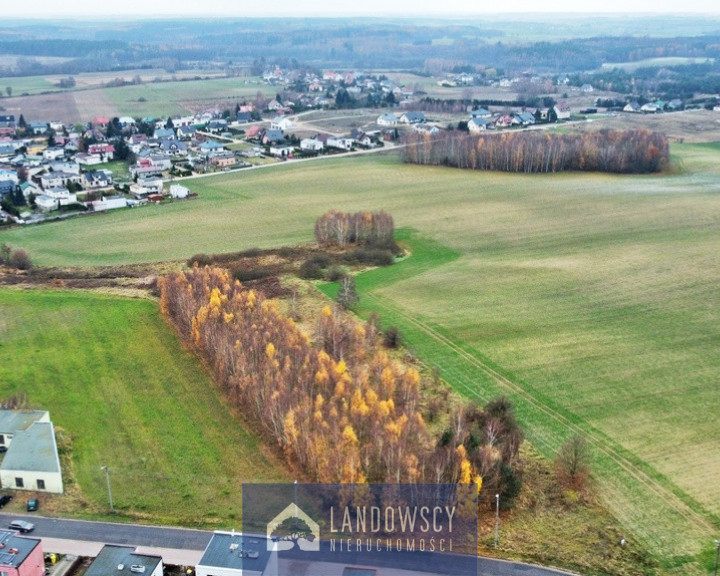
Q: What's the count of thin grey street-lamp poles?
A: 4